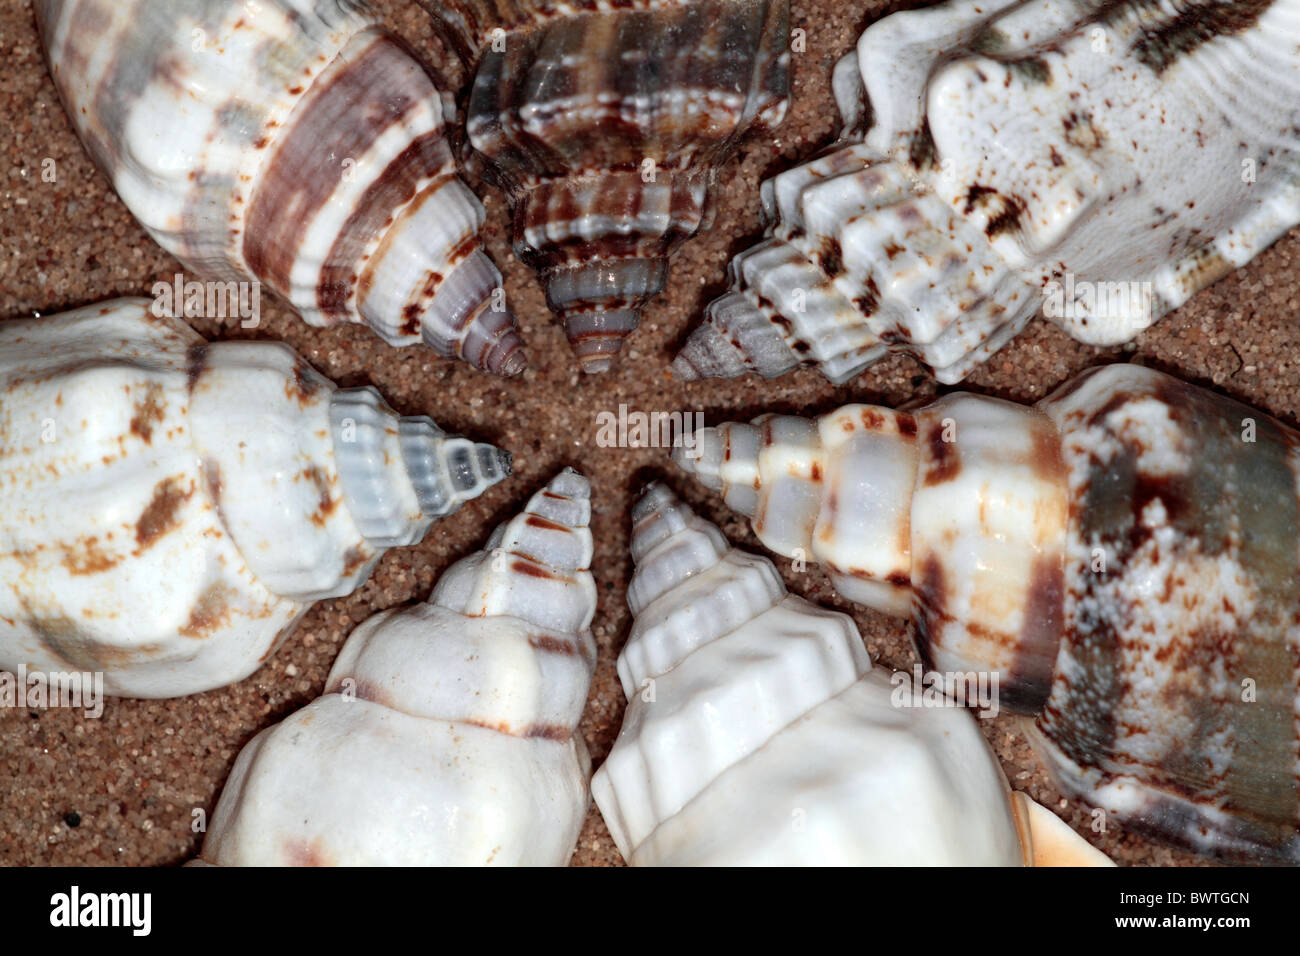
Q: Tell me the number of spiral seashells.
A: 7